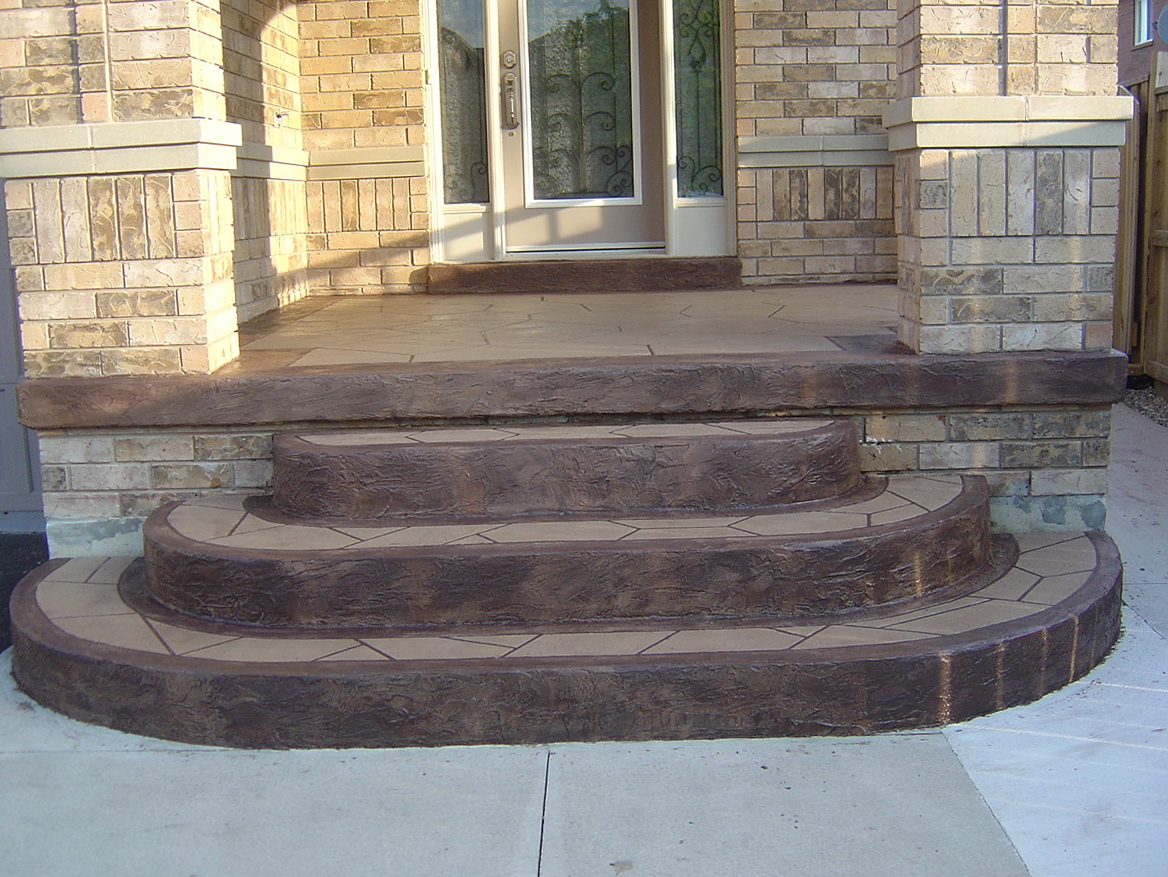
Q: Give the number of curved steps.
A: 3